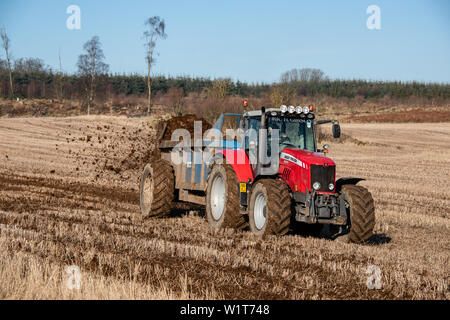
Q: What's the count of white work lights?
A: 4